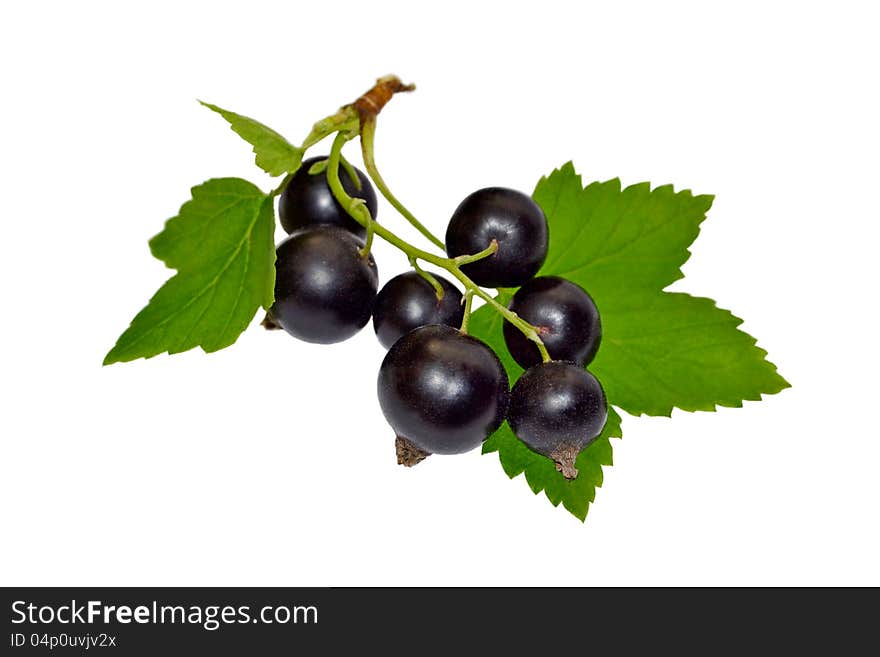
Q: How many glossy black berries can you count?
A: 7